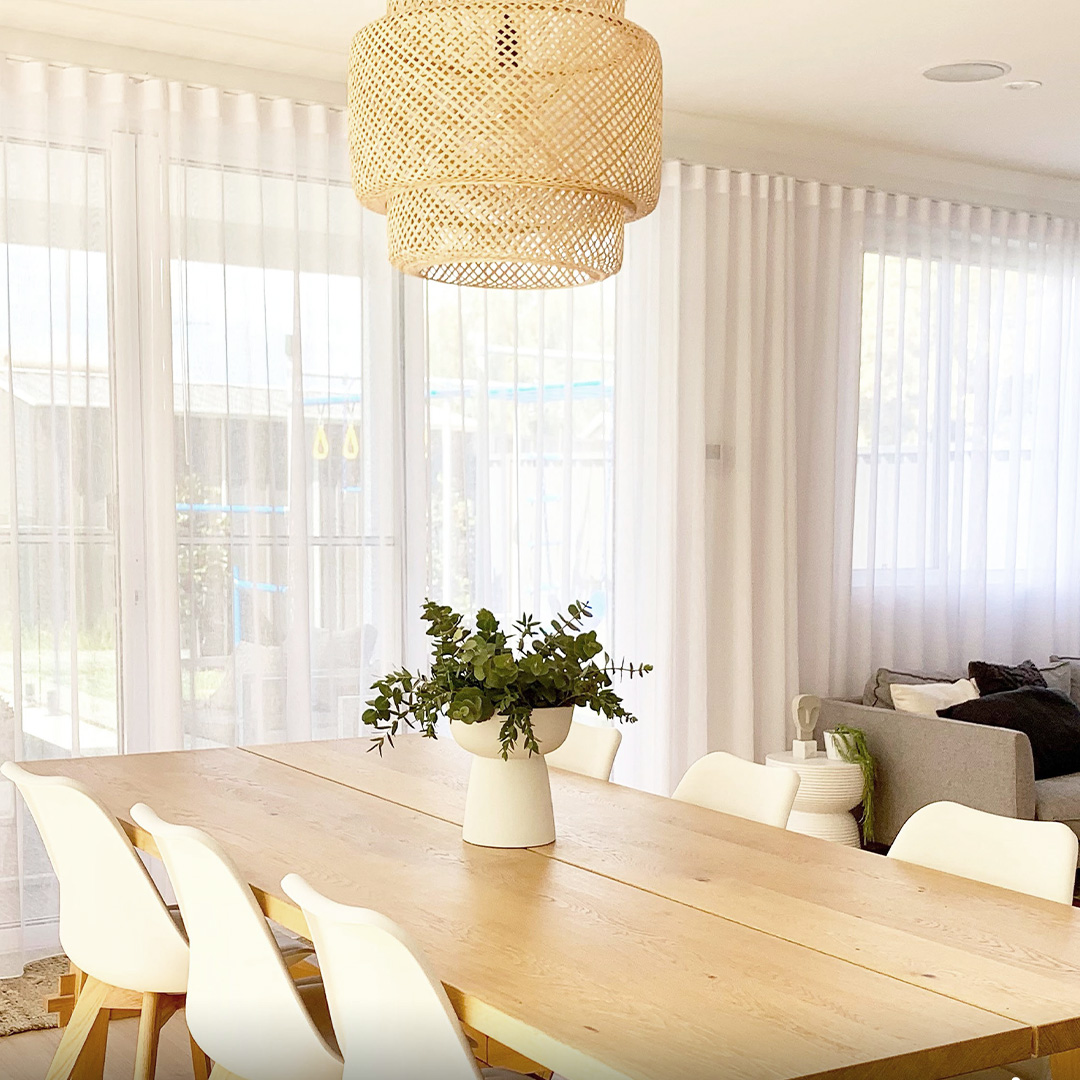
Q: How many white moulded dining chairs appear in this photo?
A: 6